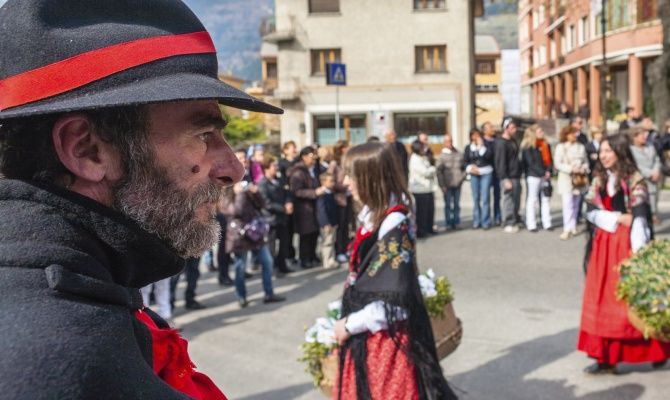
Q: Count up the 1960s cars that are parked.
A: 0